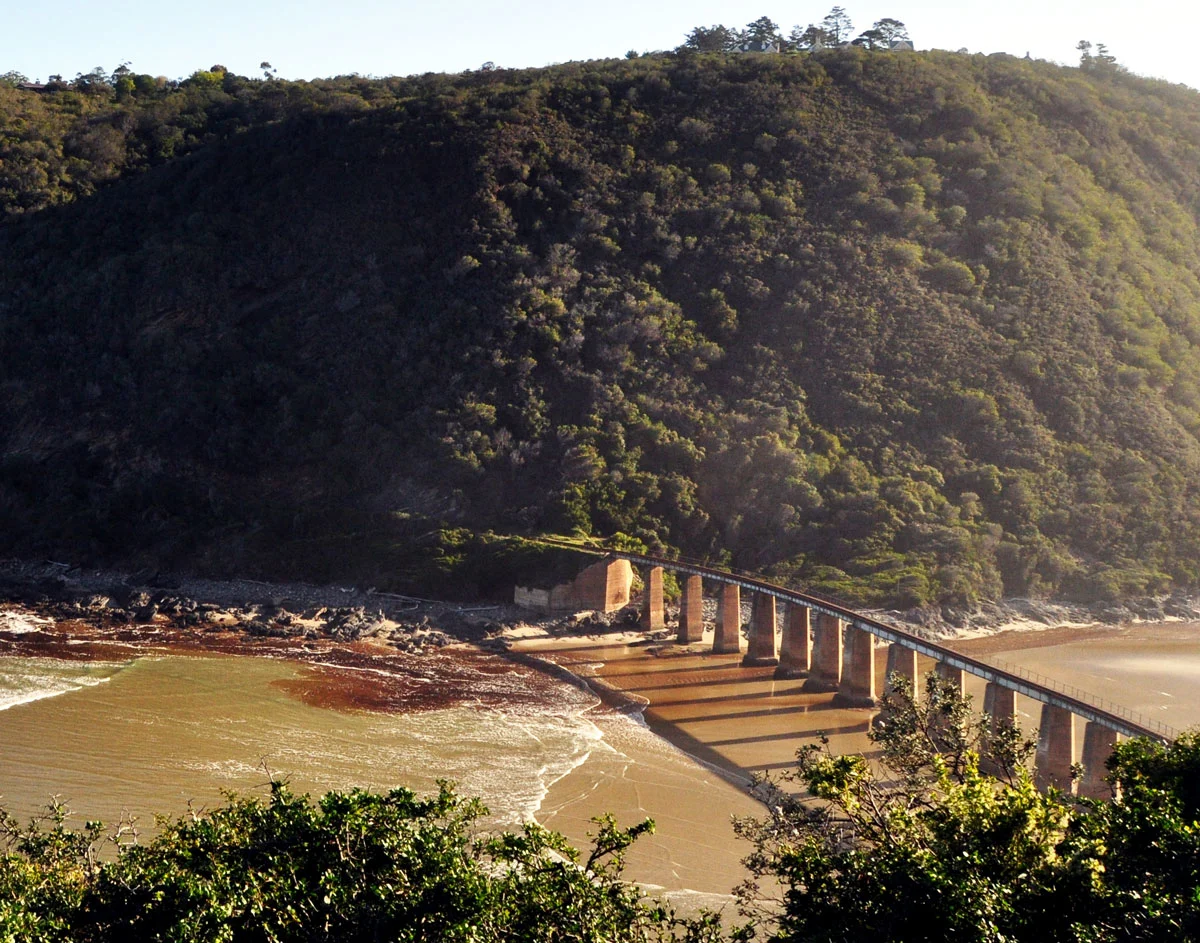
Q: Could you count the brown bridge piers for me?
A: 12